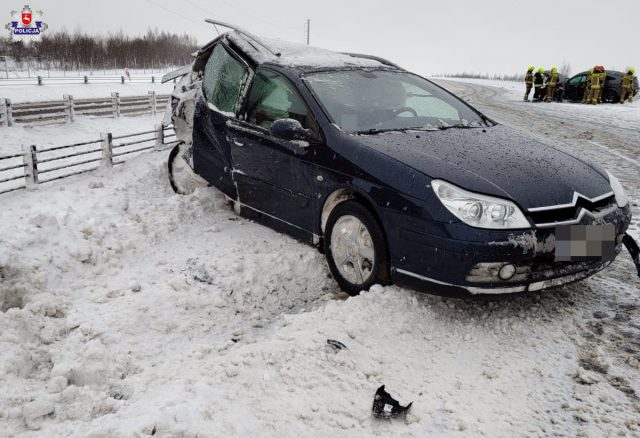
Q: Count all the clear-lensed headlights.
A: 2